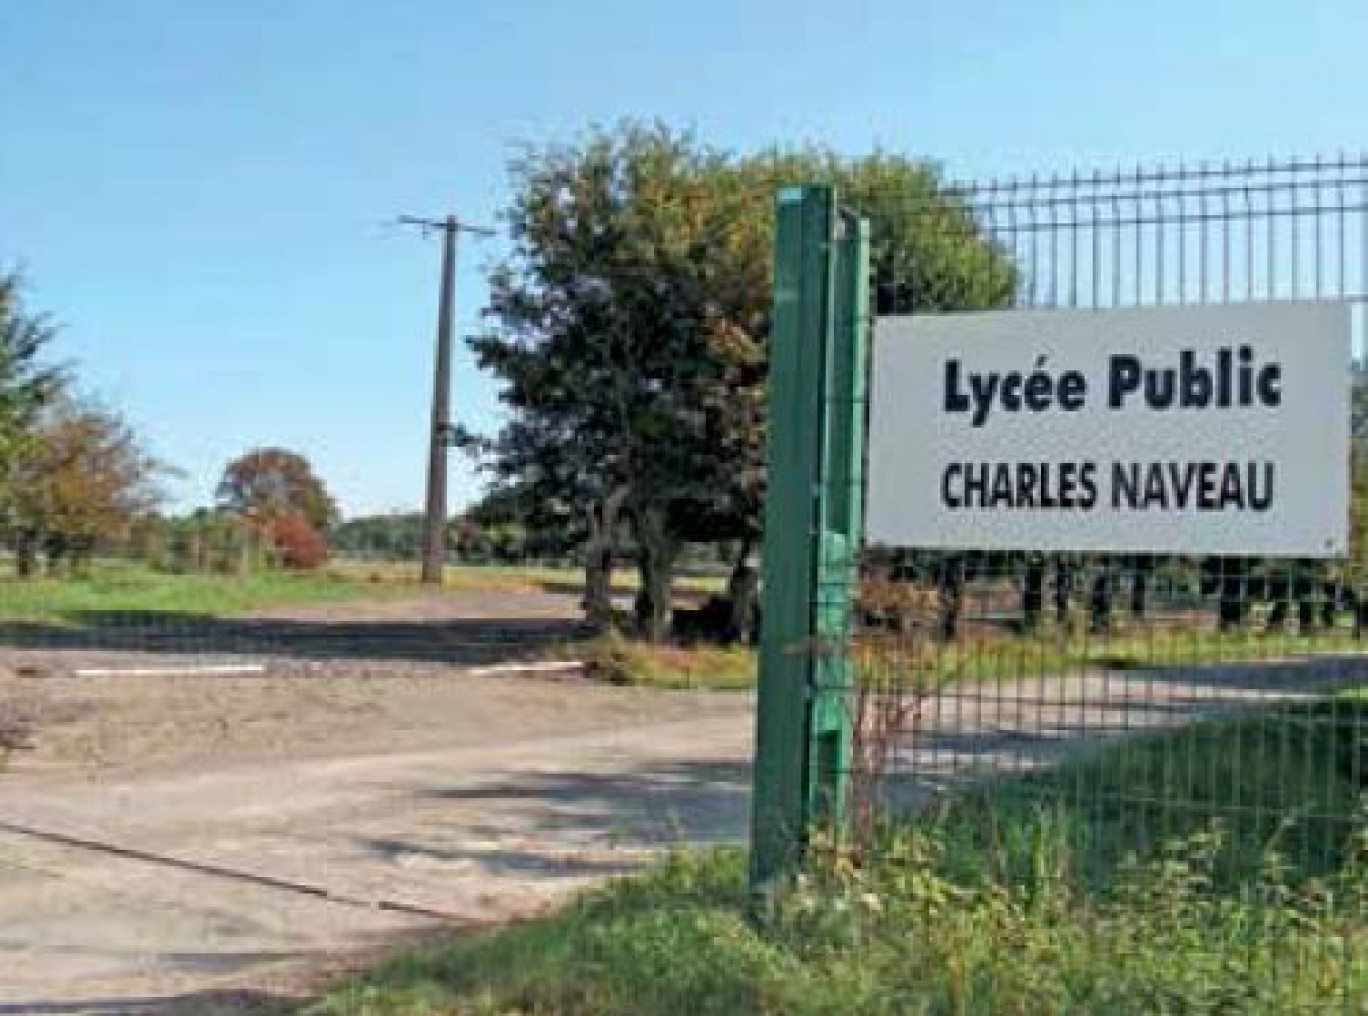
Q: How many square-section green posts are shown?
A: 2